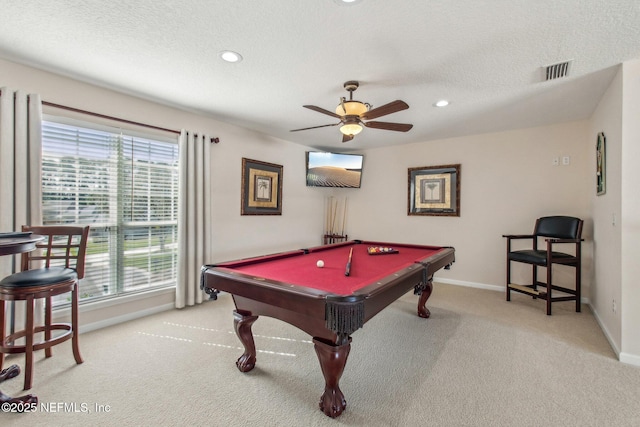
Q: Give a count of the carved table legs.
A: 3